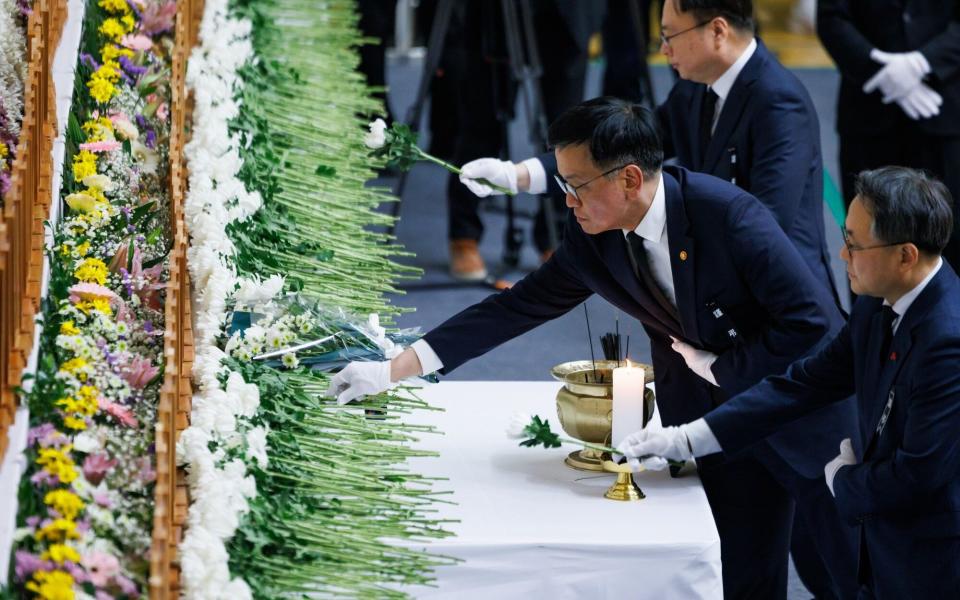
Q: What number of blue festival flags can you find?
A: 0